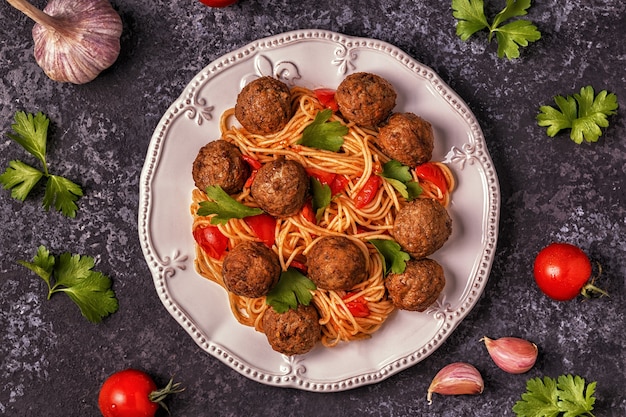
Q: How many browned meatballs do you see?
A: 10